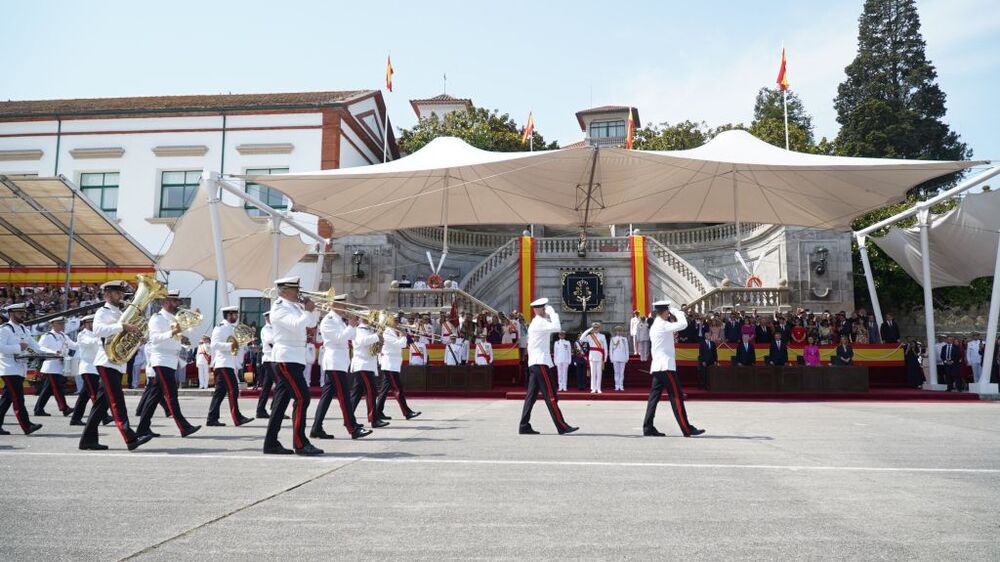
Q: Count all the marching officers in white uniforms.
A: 14